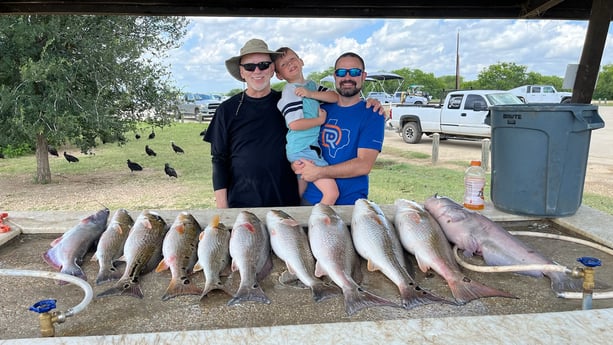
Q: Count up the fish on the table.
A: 11